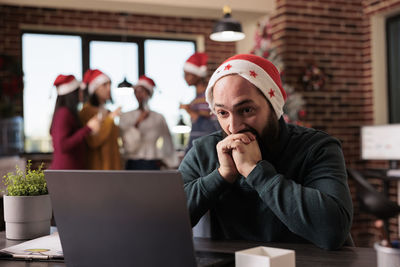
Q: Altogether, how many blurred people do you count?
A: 4